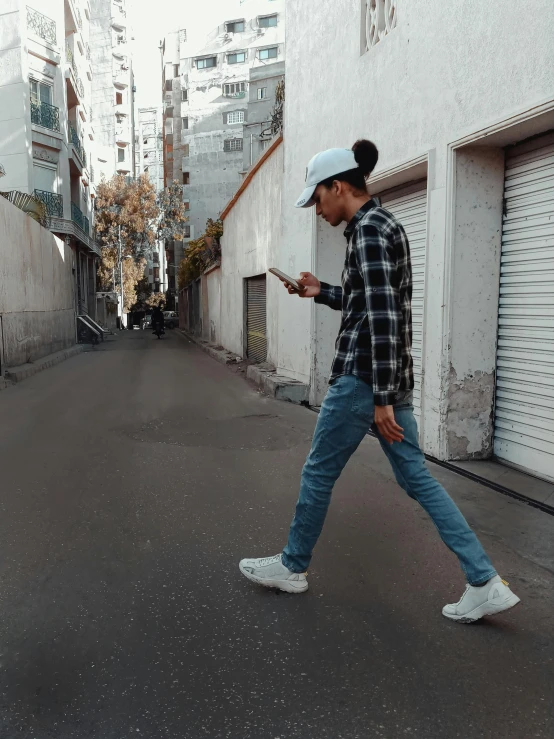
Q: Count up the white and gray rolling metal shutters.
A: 3